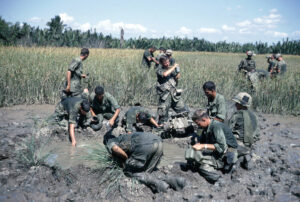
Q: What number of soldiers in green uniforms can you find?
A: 15